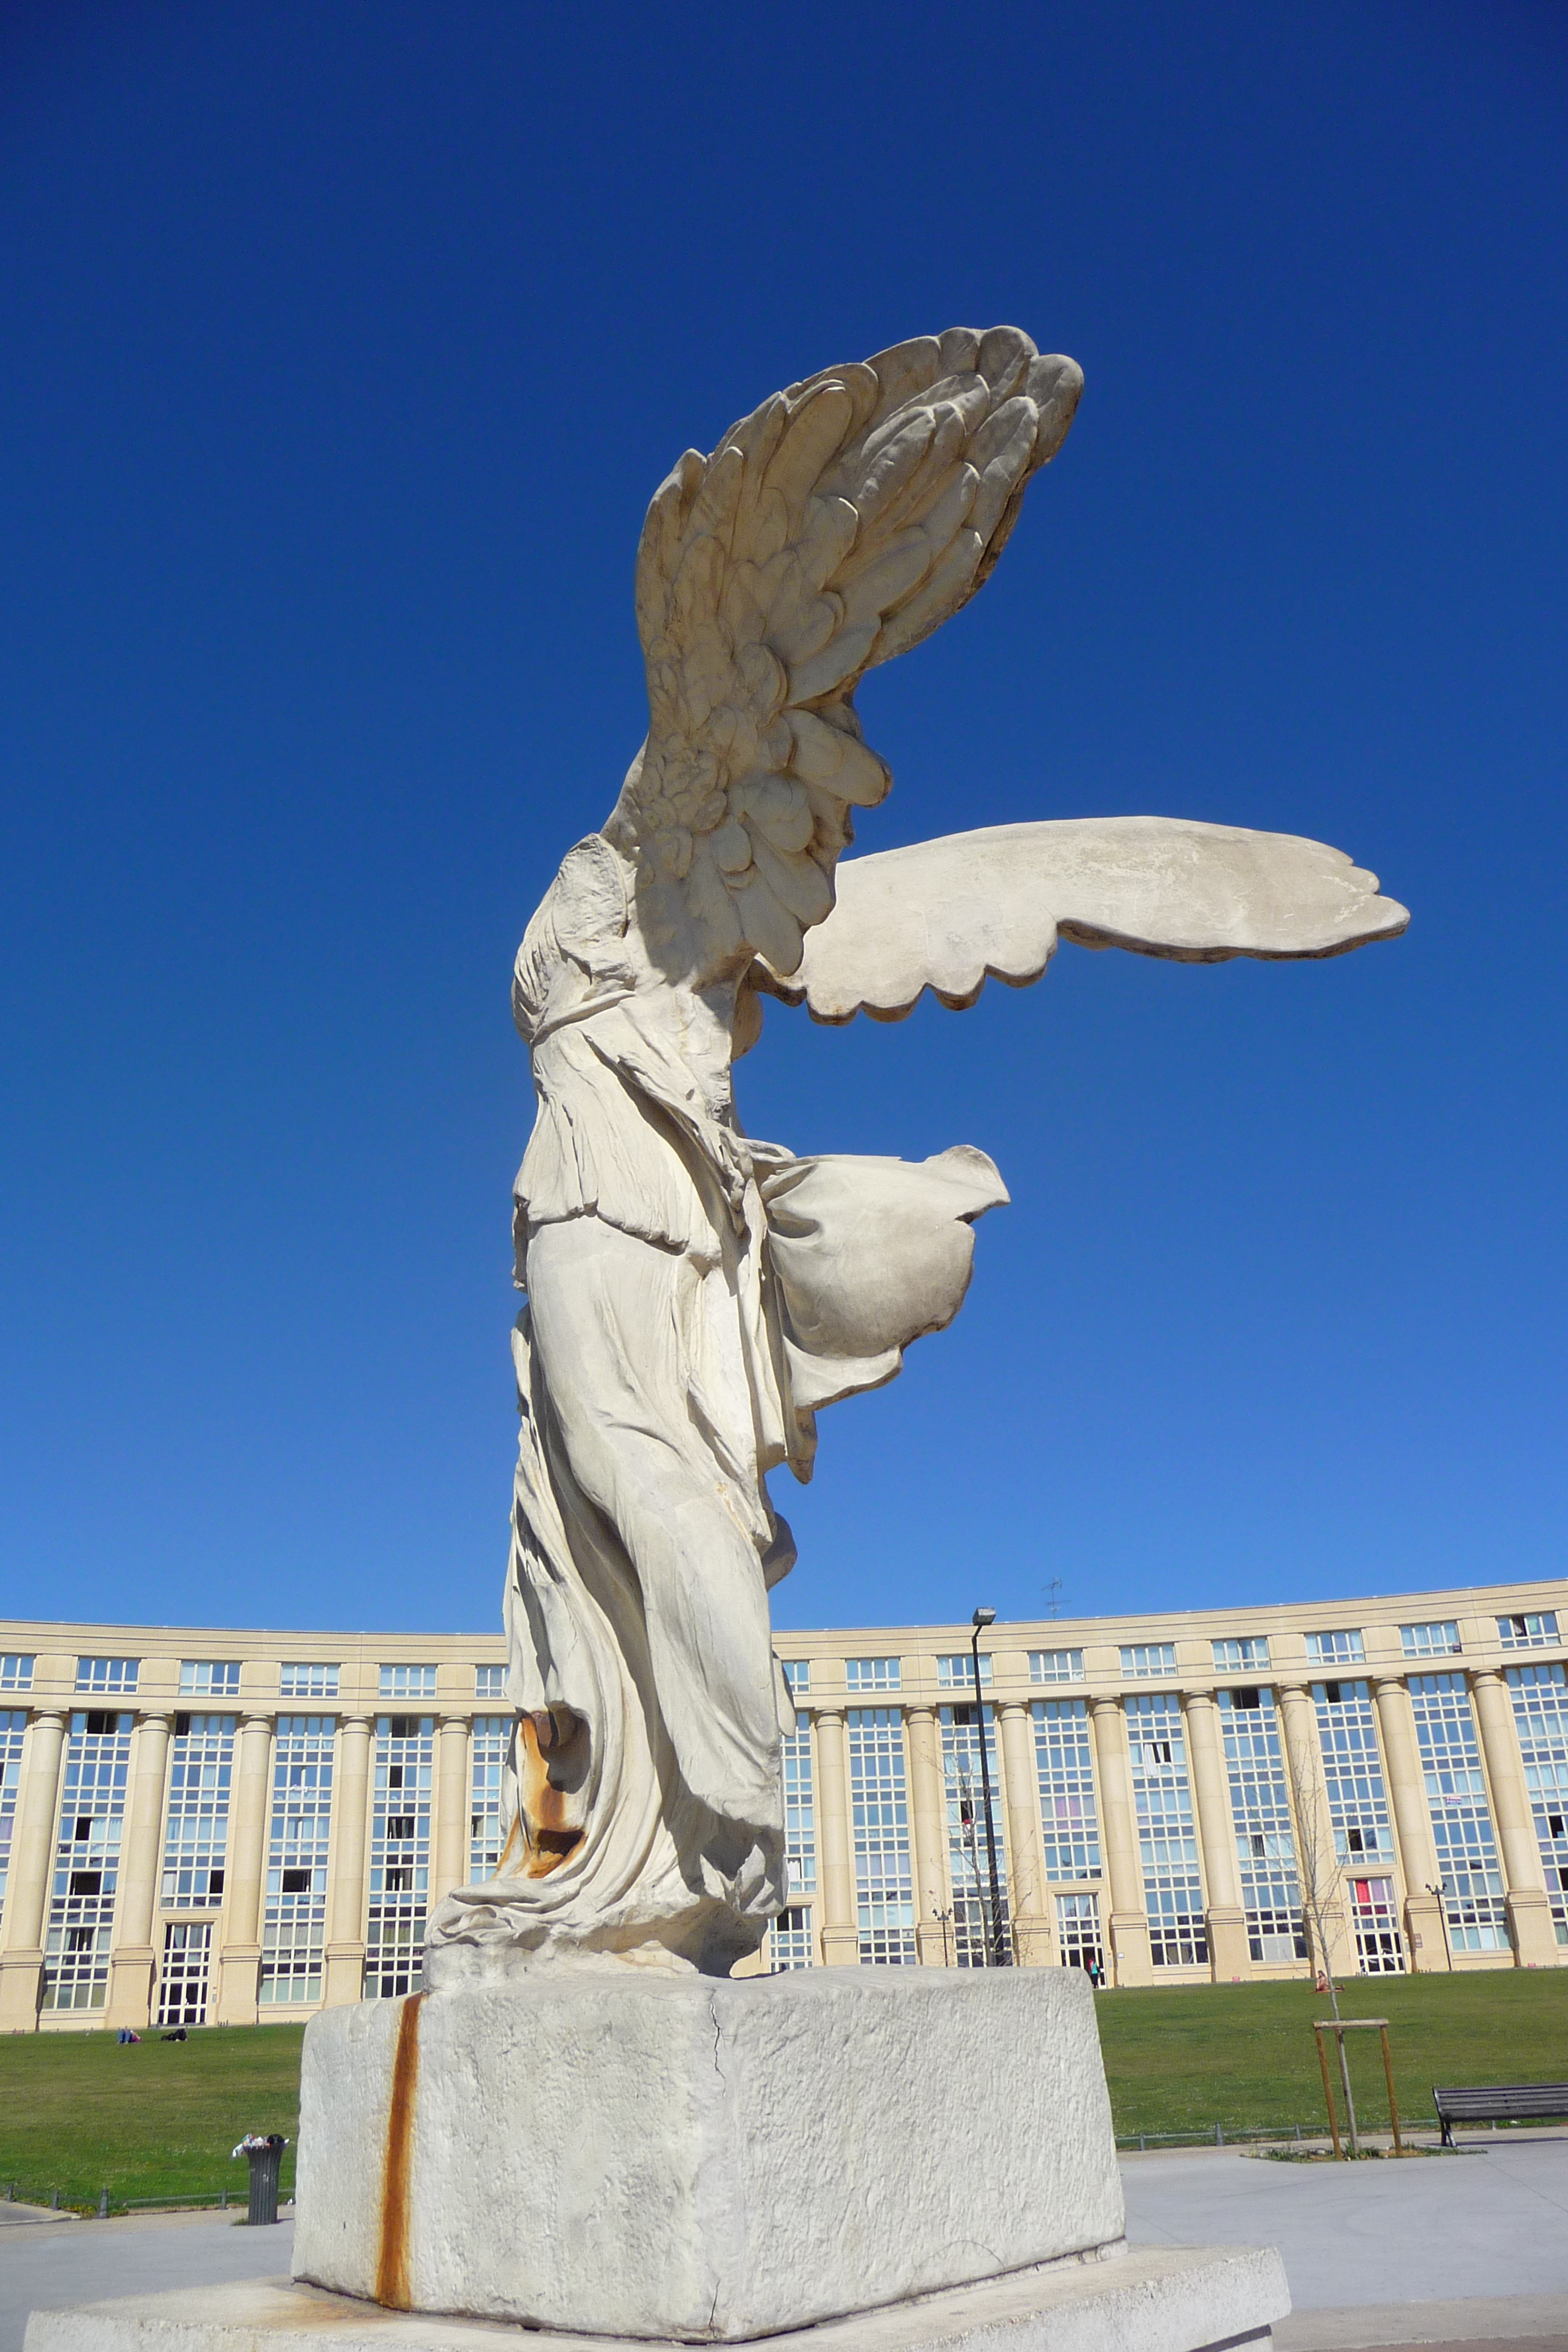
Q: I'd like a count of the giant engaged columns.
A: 13